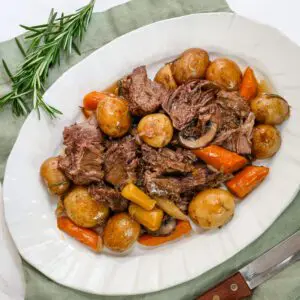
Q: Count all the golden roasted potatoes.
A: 11